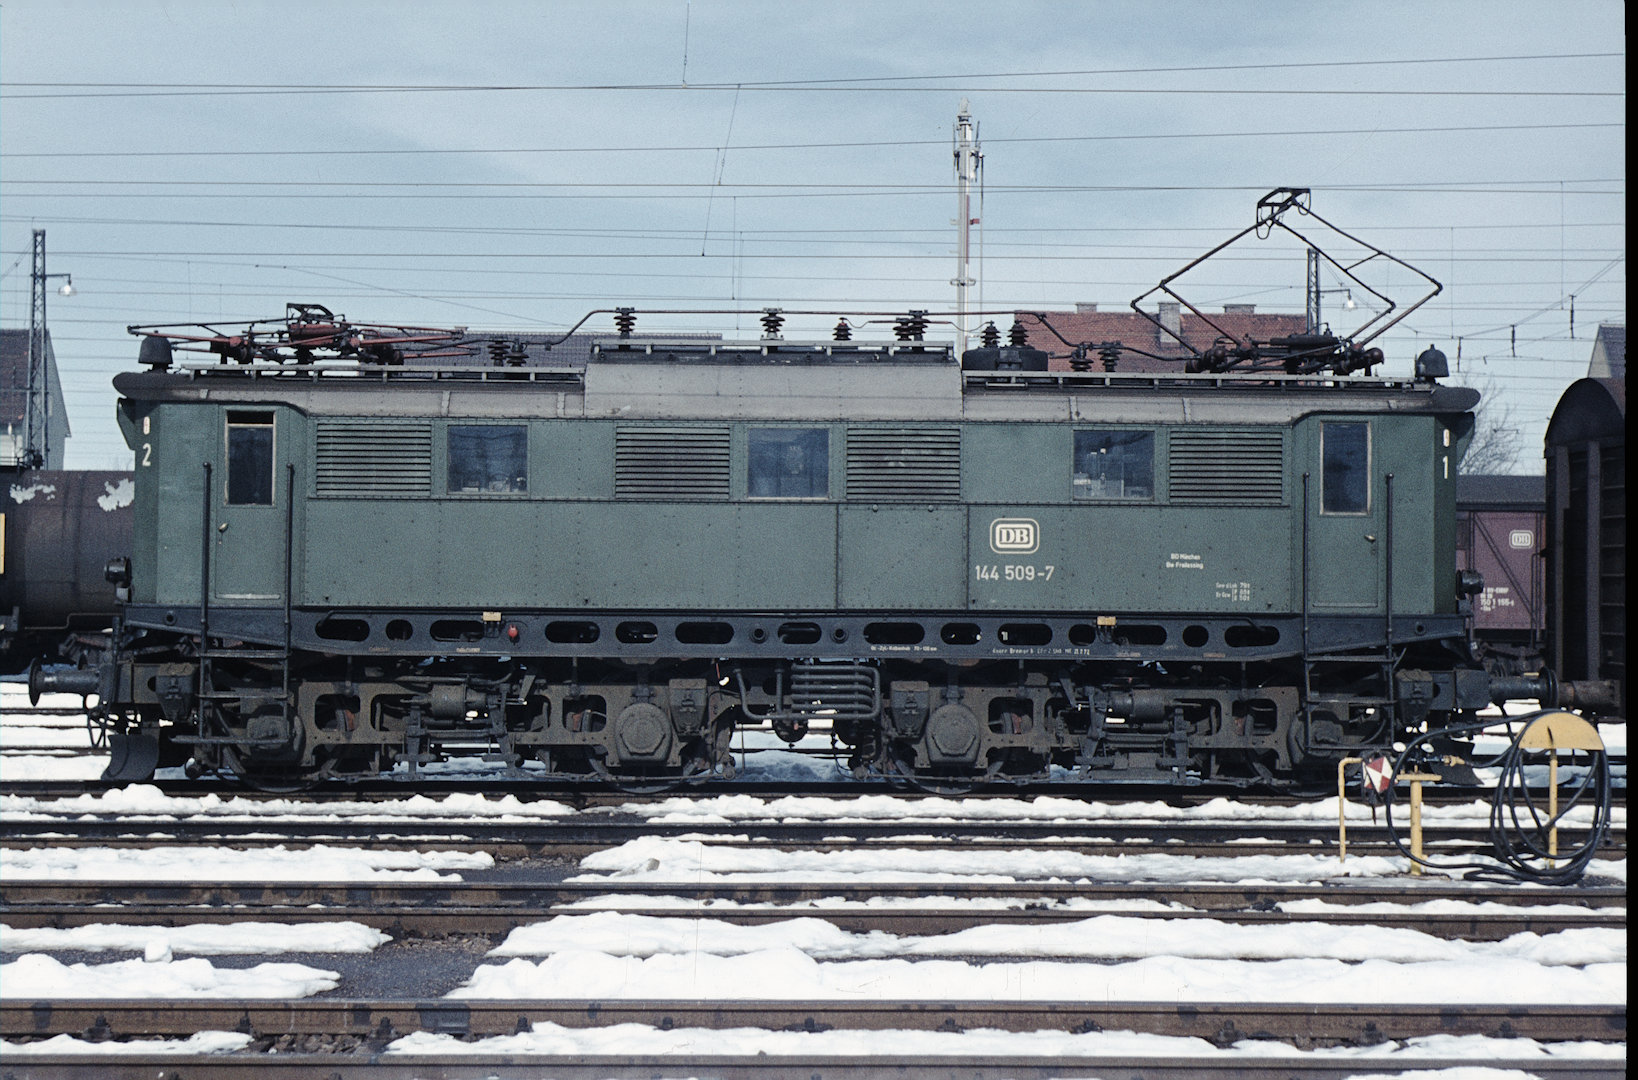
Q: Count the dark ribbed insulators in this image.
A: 11